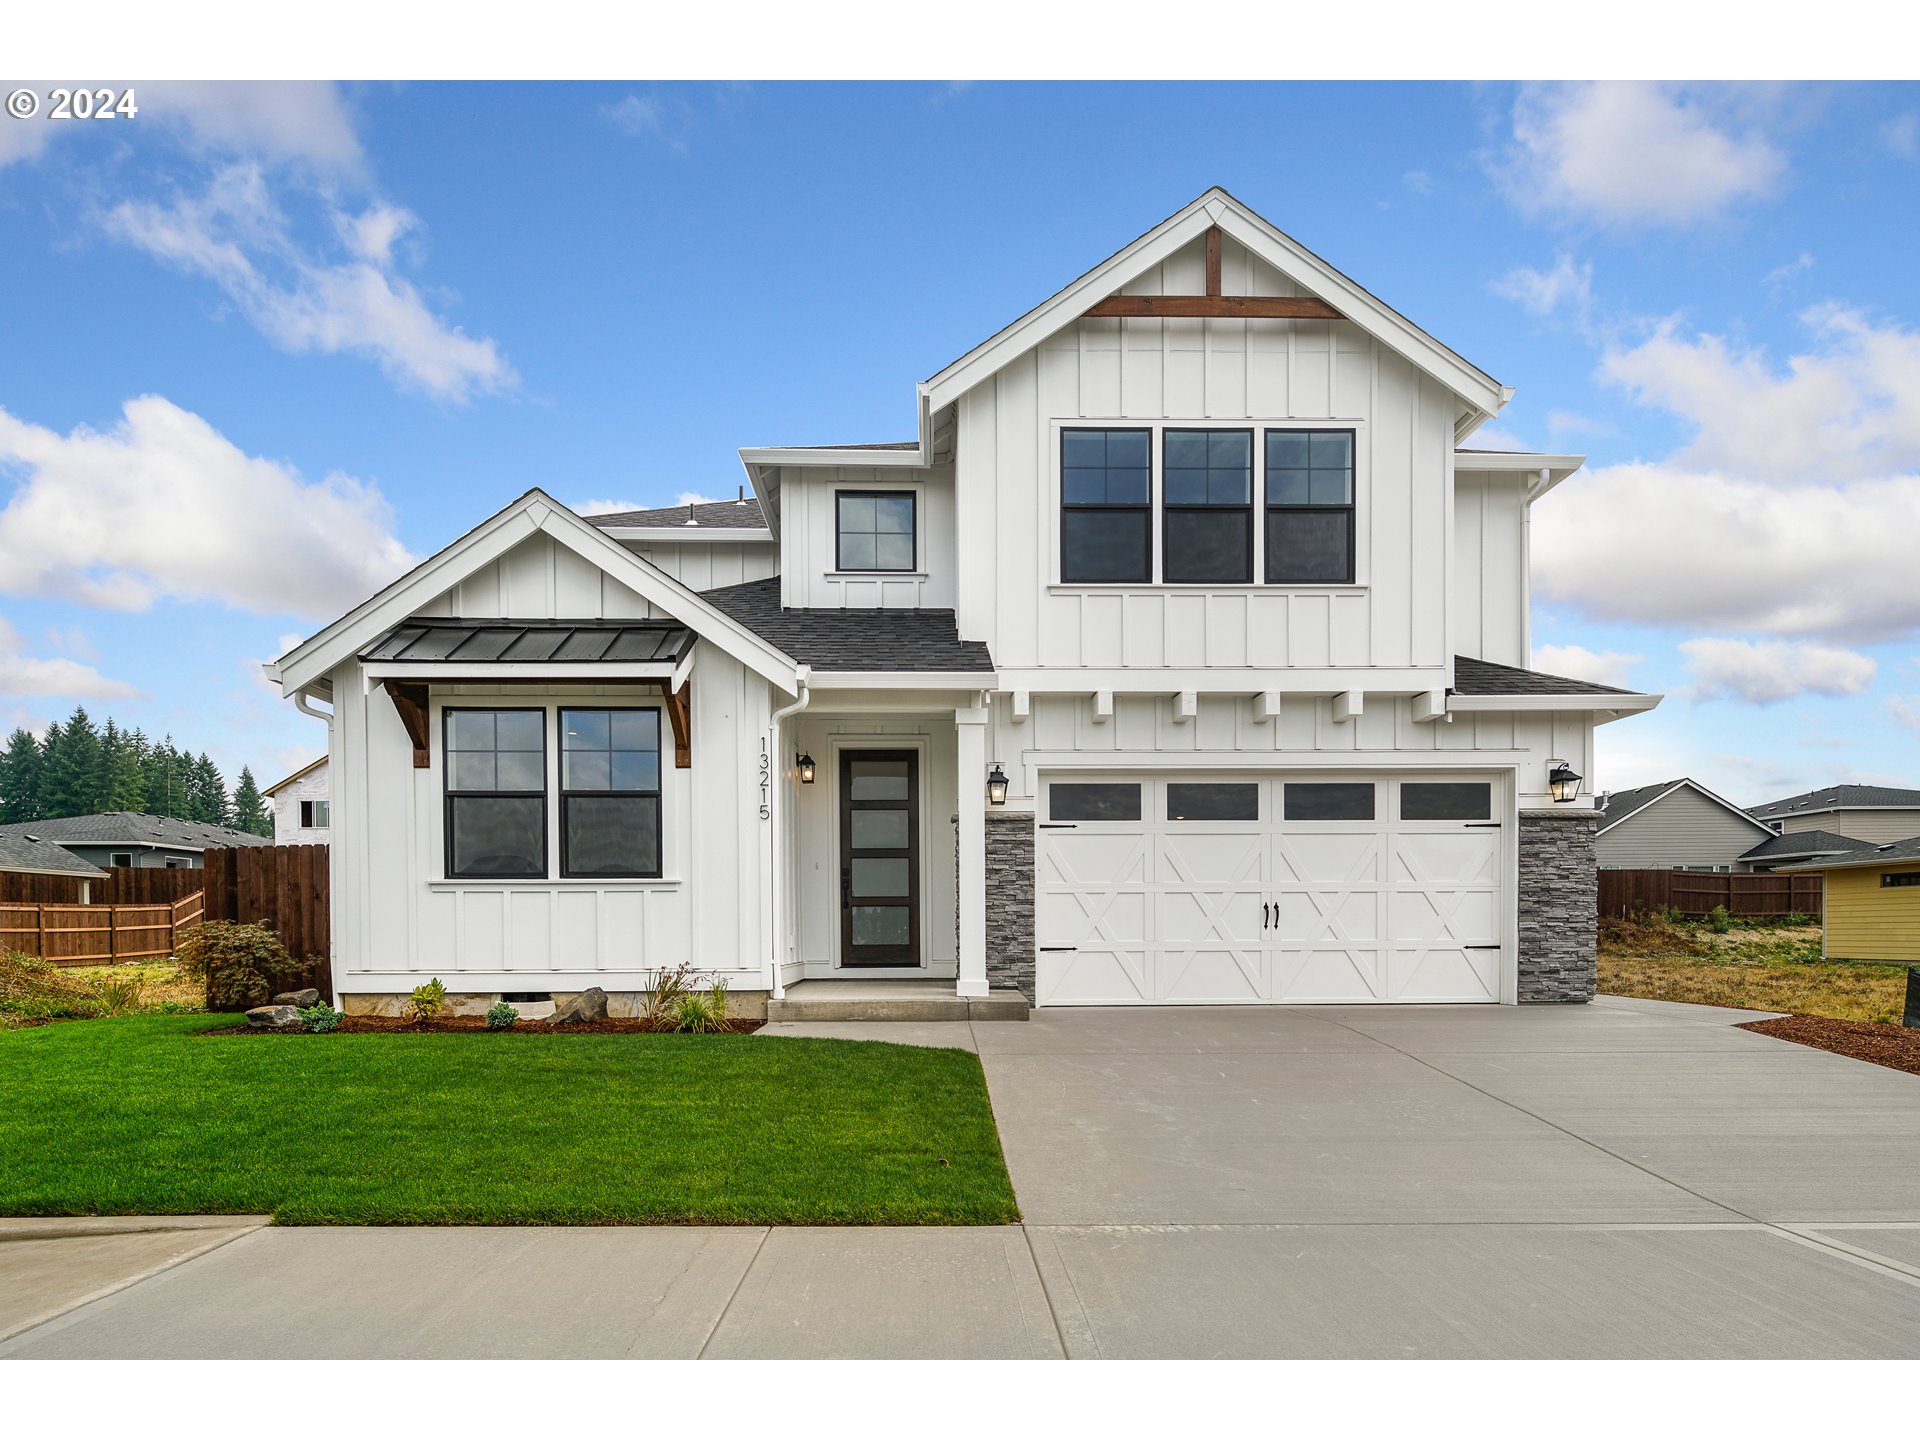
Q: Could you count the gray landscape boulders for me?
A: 3